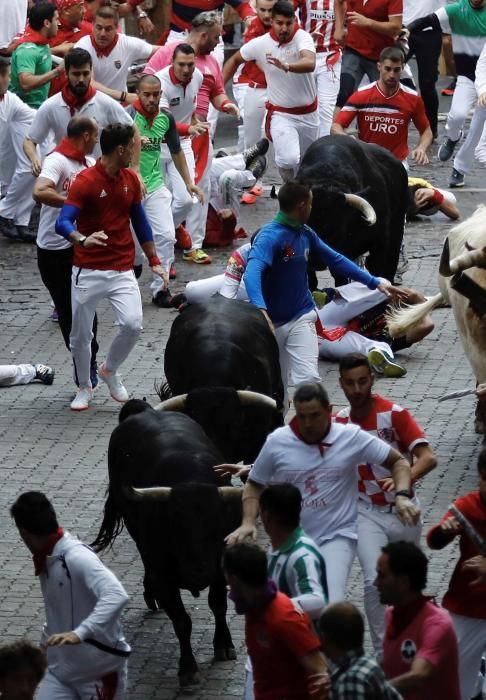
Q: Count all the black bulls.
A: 3